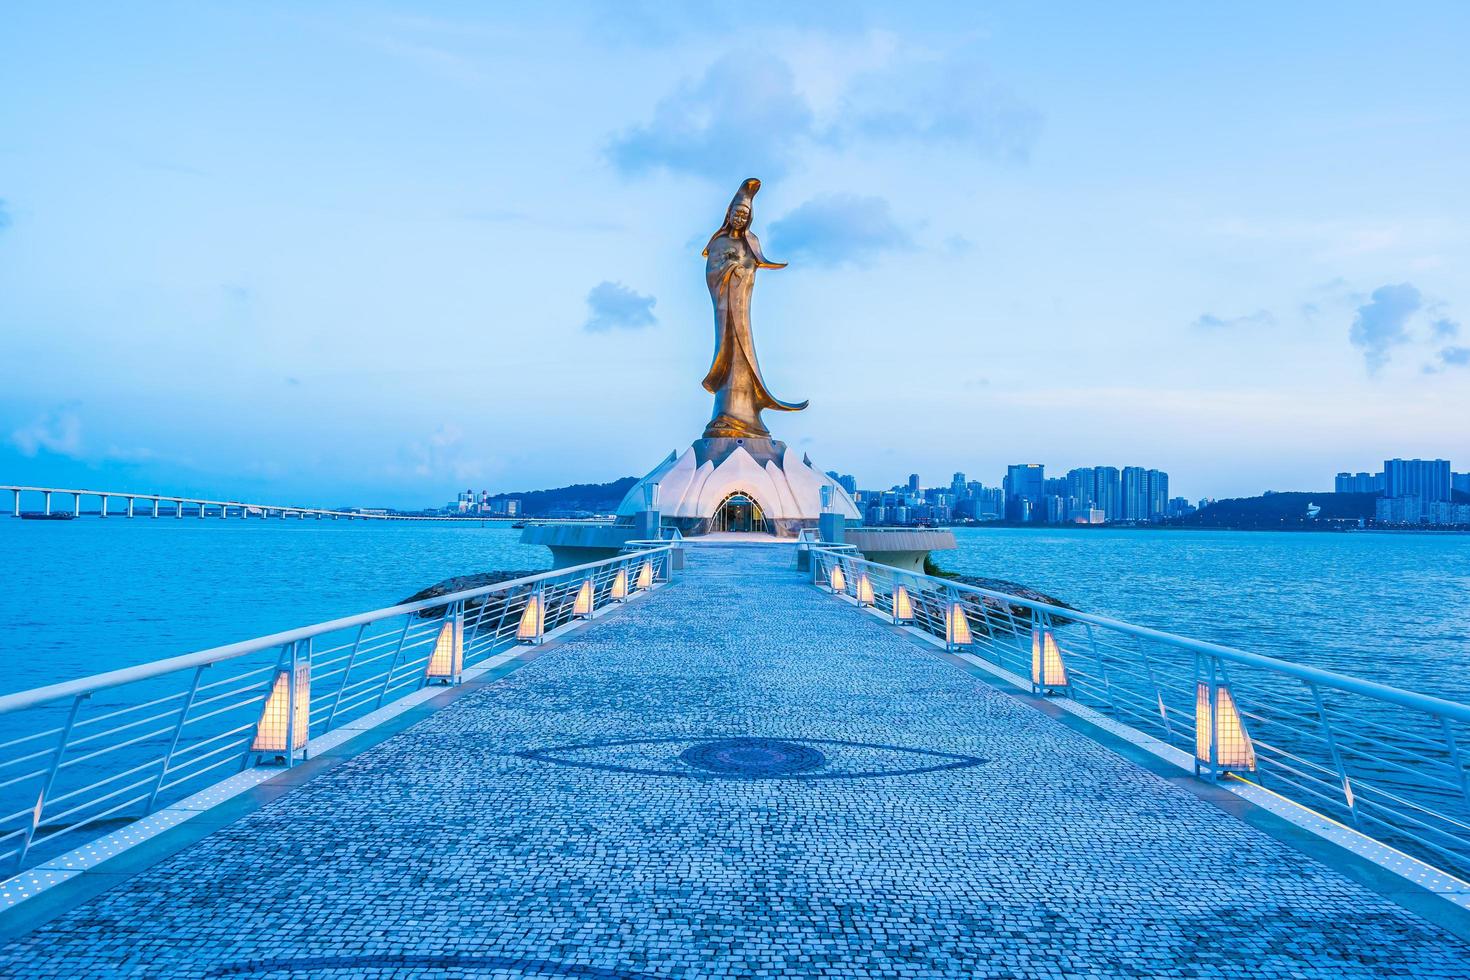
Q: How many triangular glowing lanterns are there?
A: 12